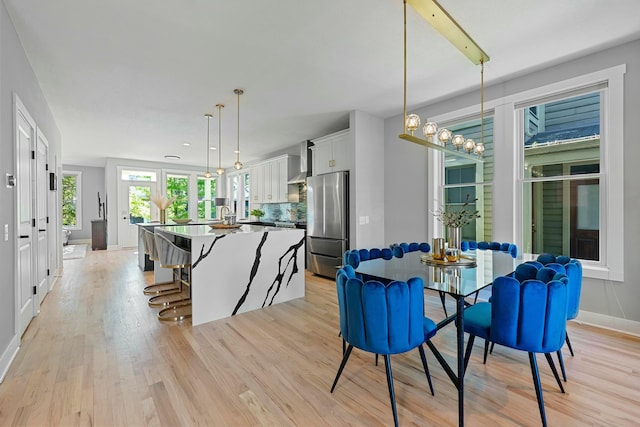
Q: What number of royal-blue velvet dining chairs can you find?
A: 6